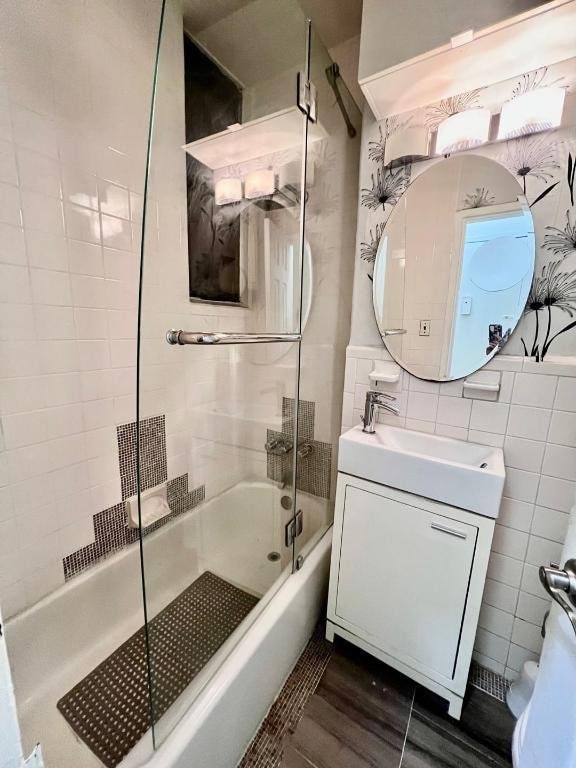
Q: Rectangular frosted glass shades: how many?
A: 3